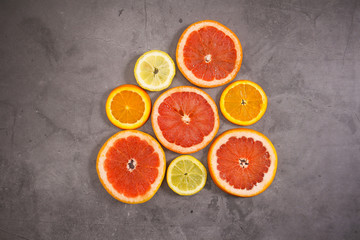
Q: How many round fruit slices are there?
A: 8